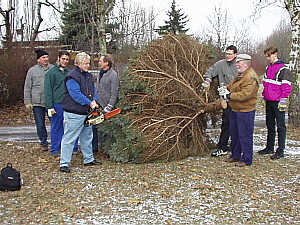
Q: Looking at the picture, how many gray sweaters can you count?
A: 3